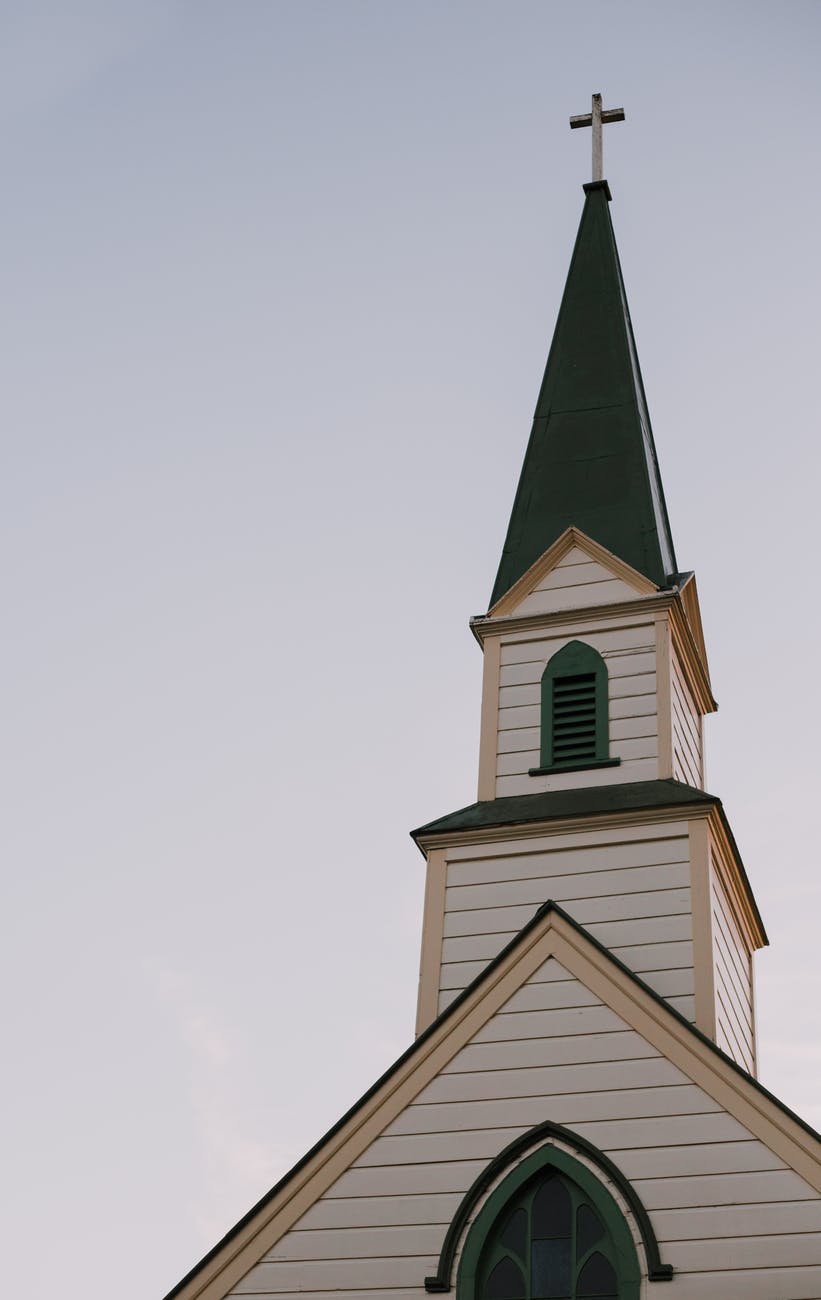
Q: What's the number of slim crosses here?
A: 1